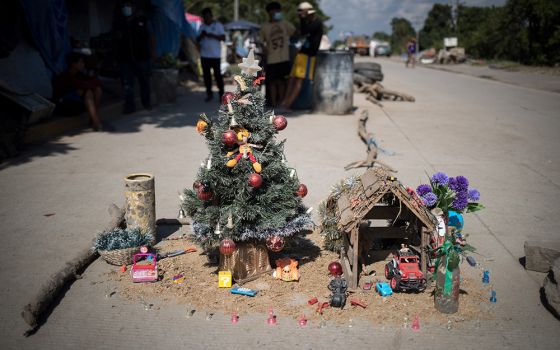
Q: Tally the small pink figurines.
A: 4